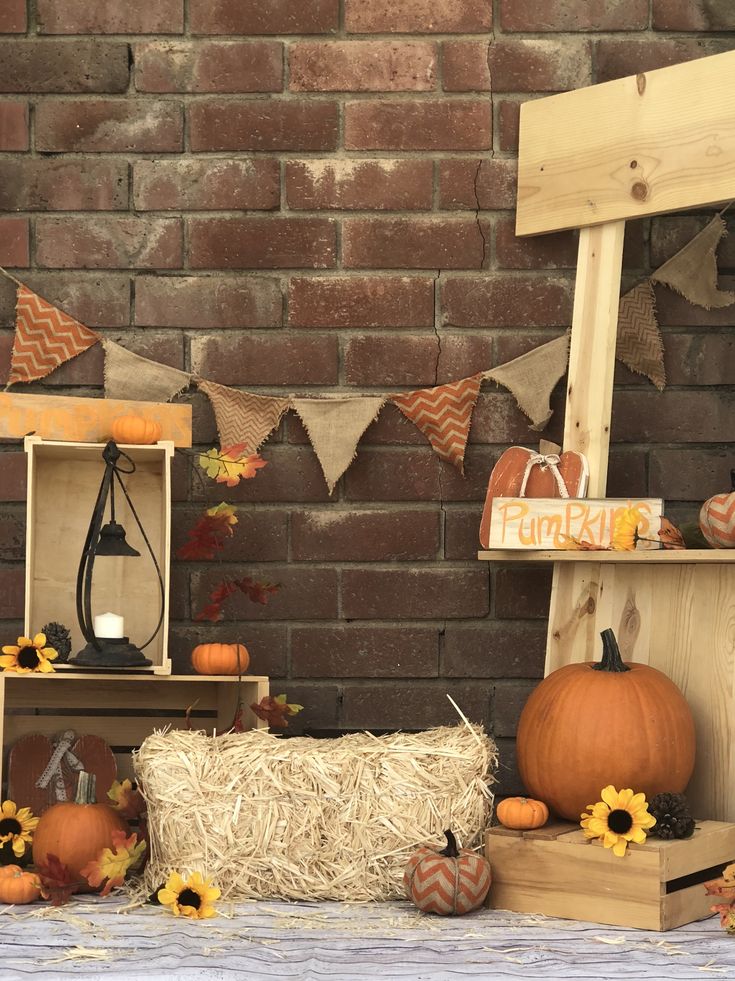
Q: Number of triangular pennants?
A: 8